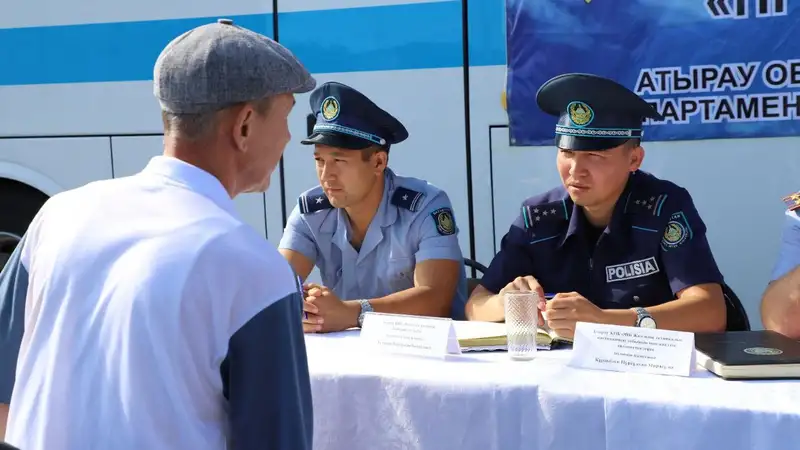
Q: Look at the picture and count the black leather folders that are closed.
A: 1